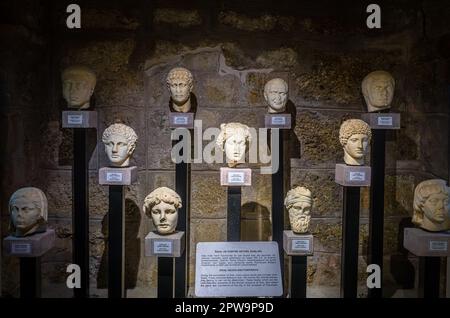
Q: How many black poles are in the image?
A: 11